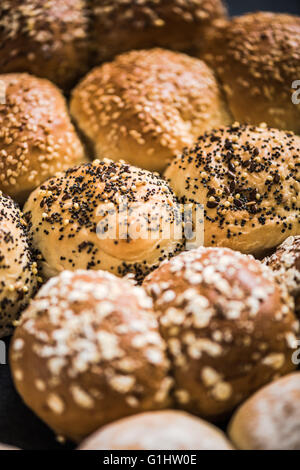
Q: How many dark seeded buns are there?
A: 3